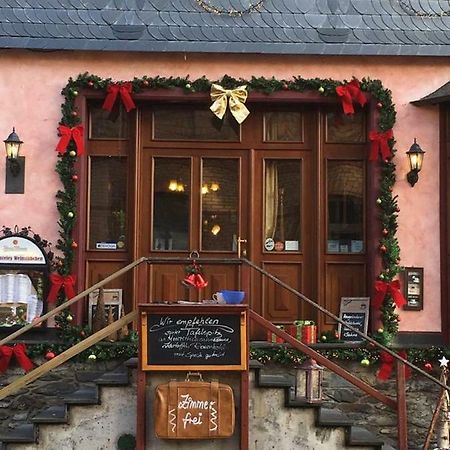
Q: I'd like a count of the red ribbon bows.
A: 8